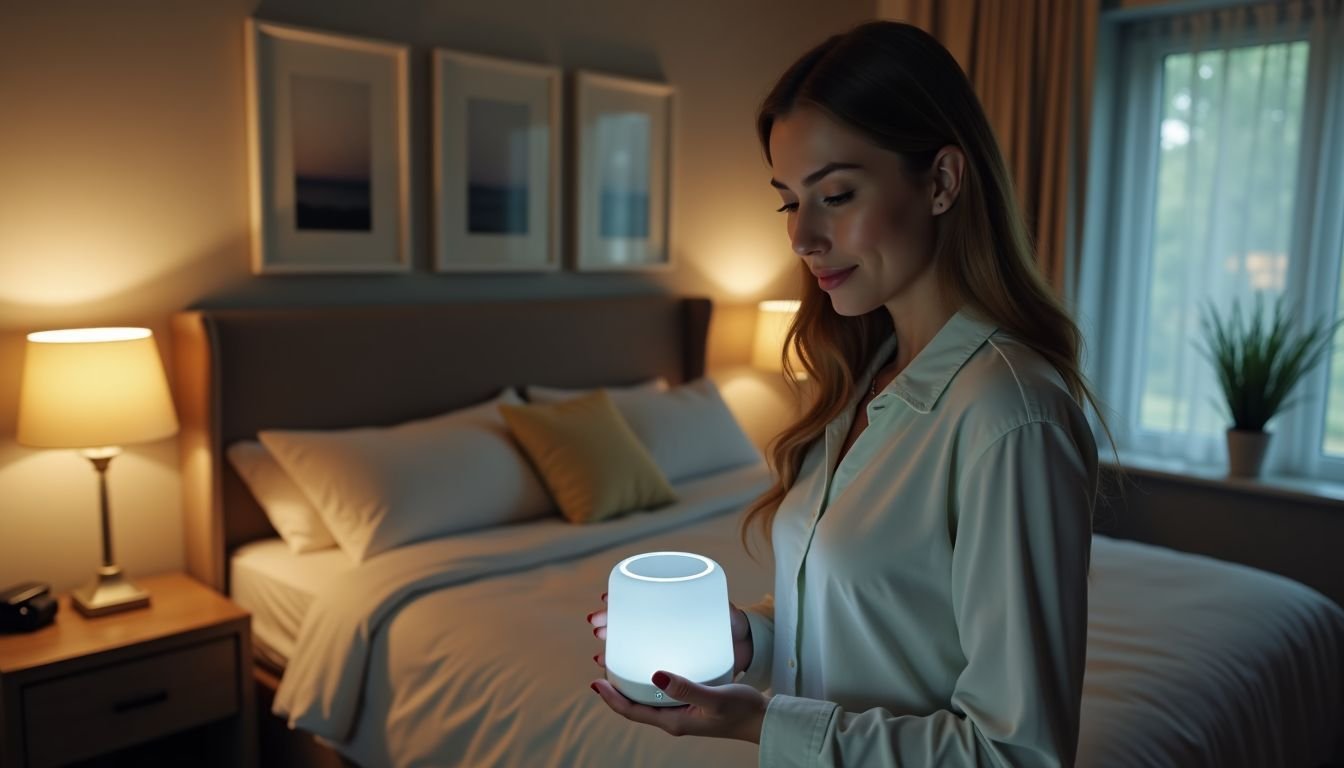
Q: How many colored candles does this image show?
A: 0